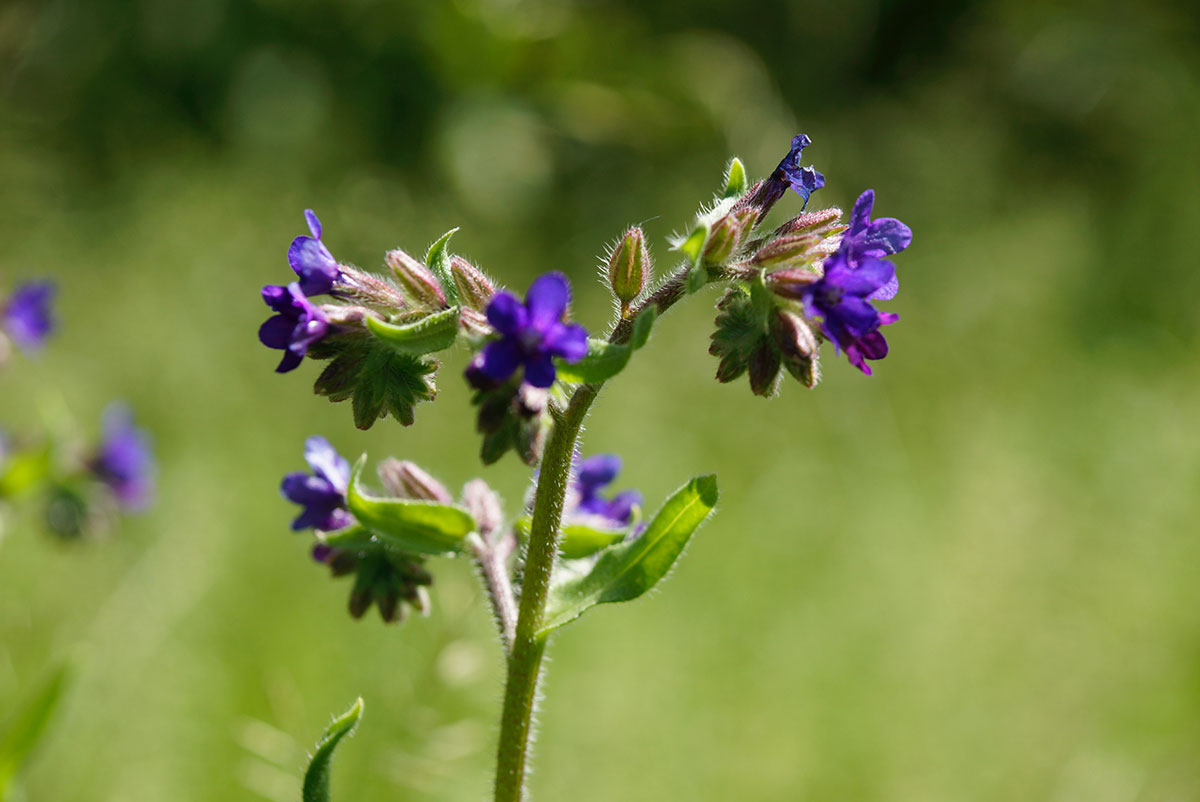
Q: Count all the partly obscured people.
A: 0